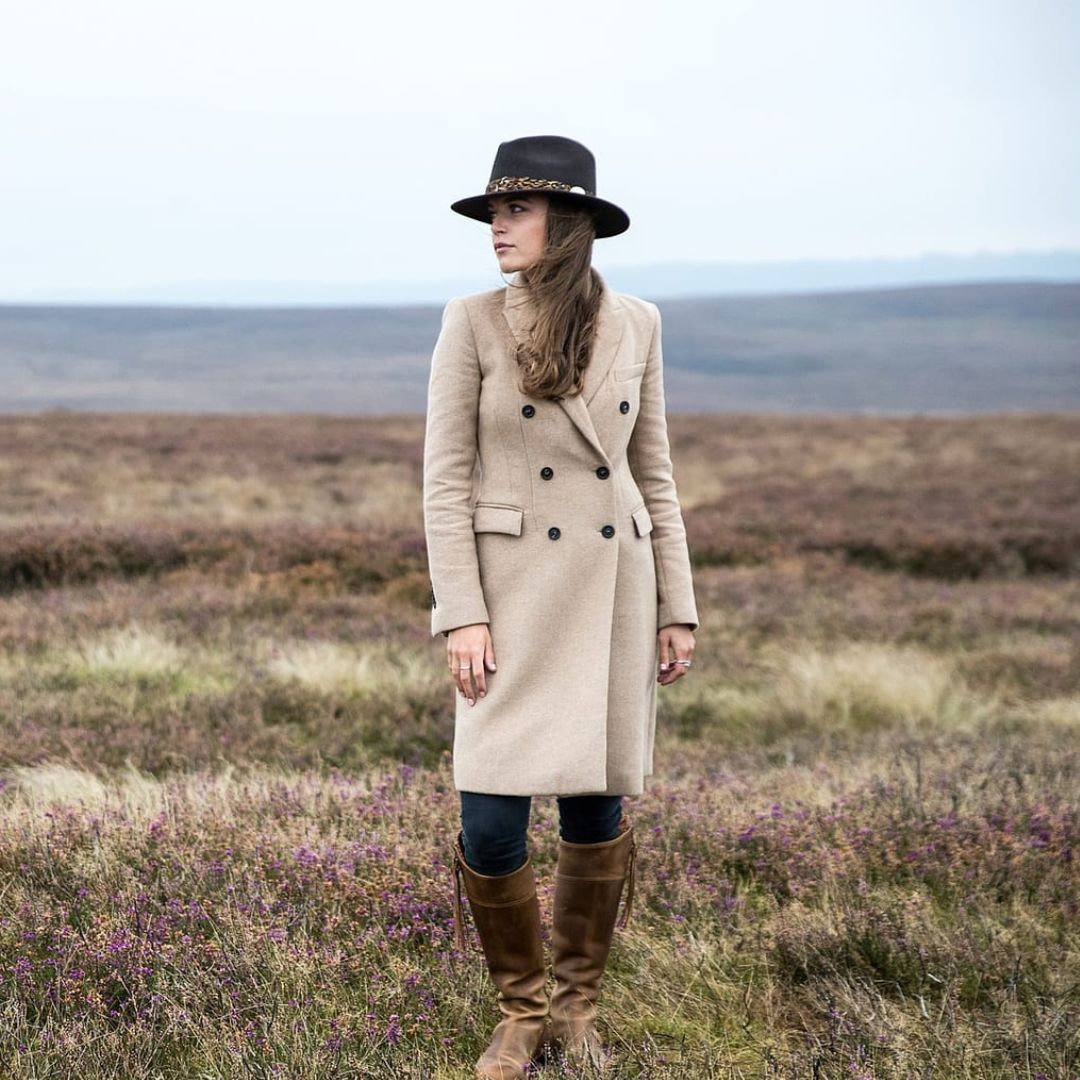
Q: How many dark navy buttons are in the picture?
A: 6